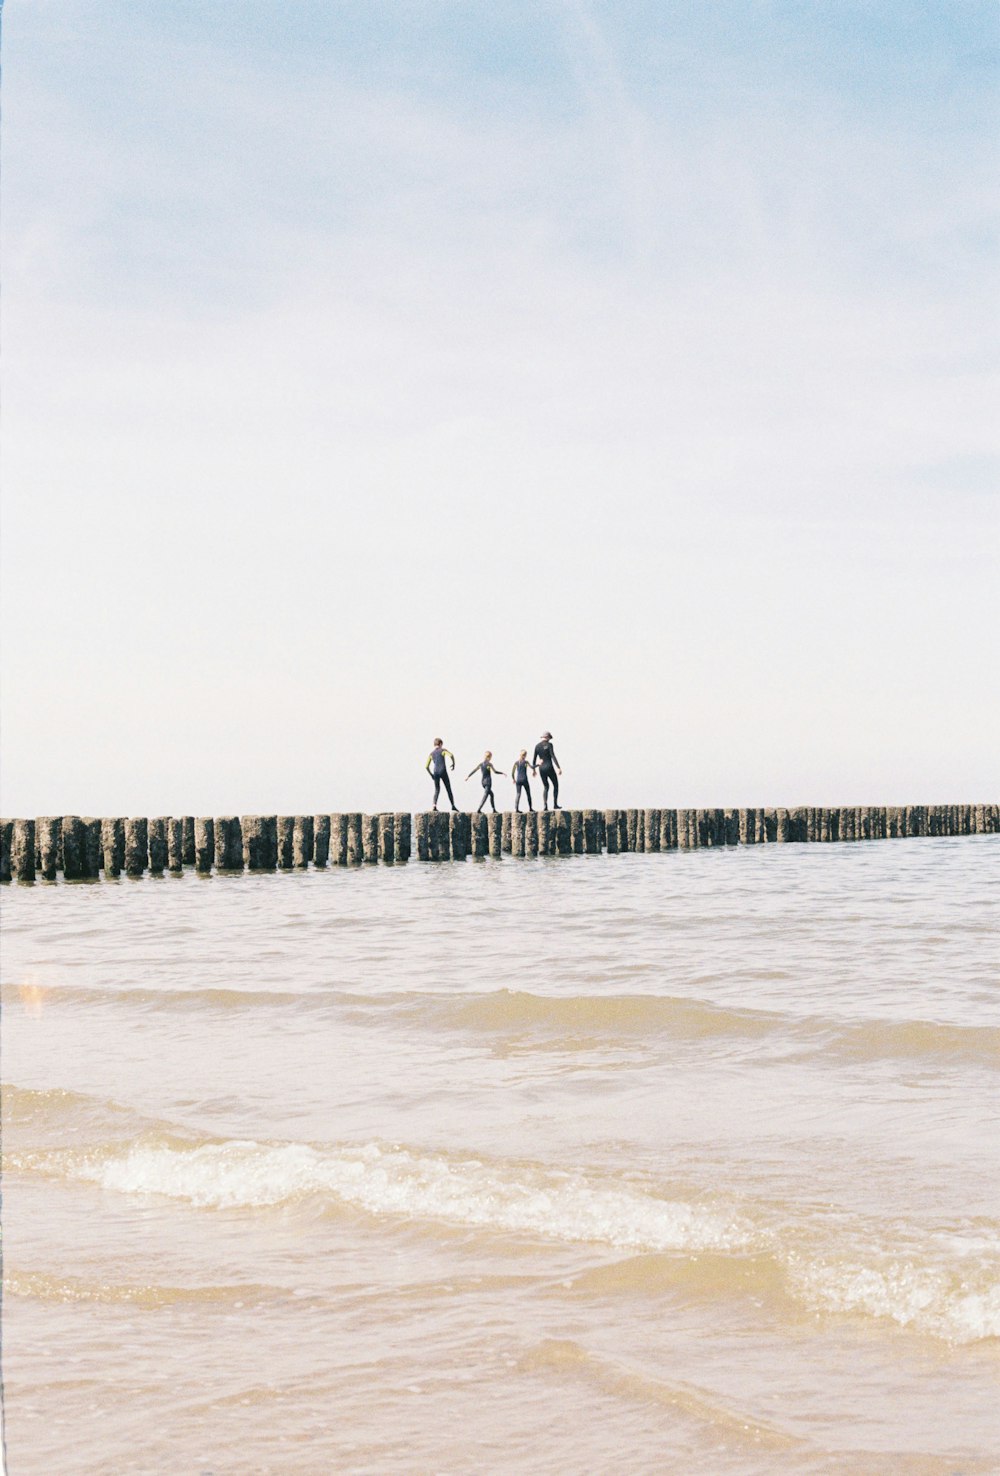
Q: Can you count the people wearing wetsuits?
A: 4